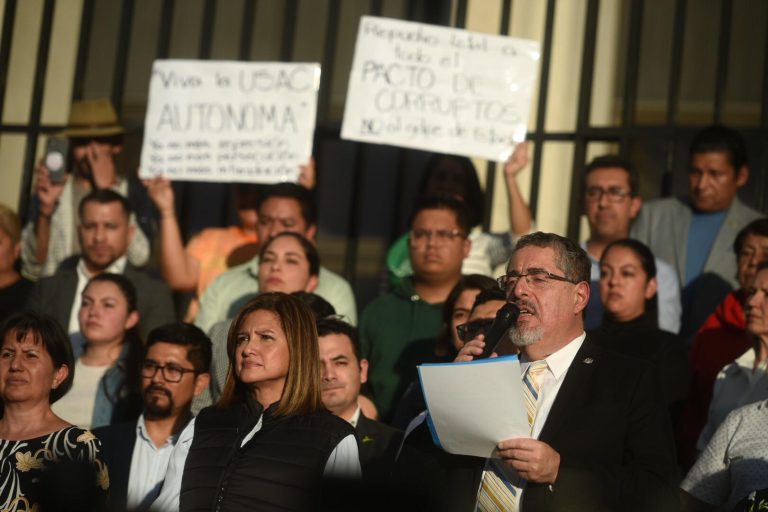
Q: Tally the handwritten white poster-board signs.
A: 2